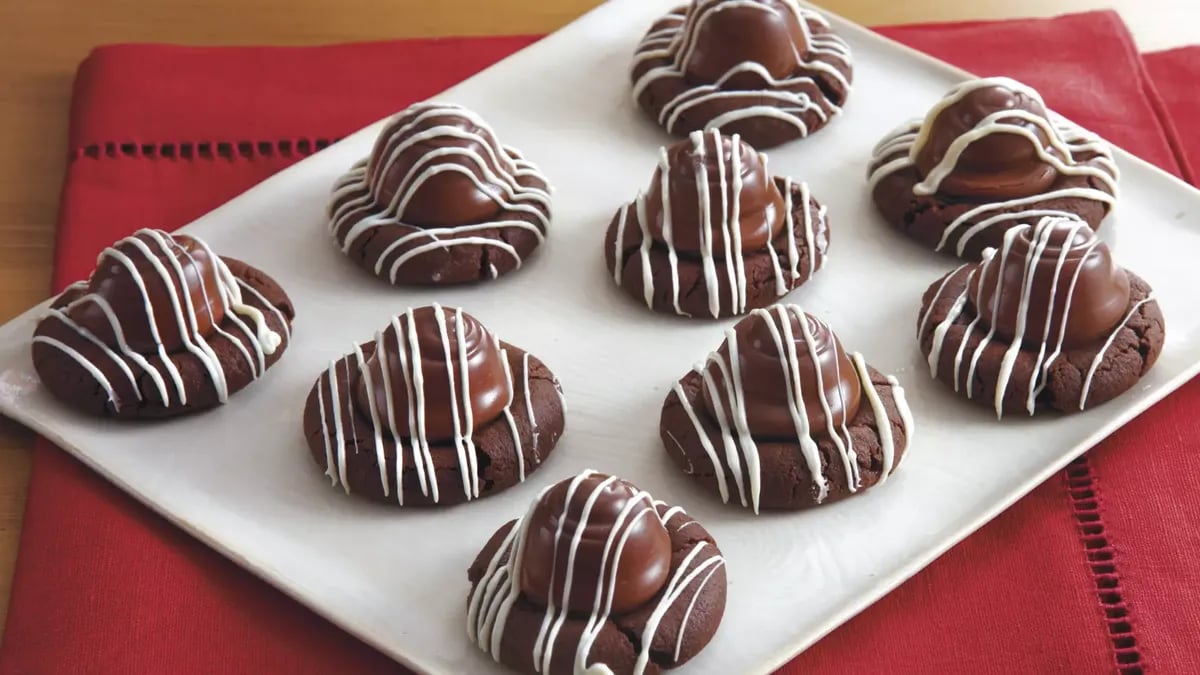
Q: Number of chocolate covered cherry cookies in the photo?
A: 9